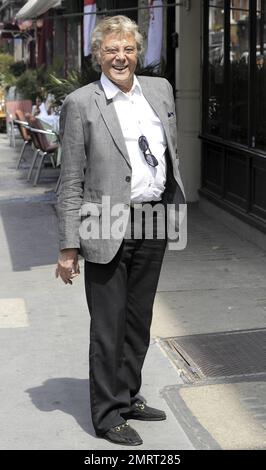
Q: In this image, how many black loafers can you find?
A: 2